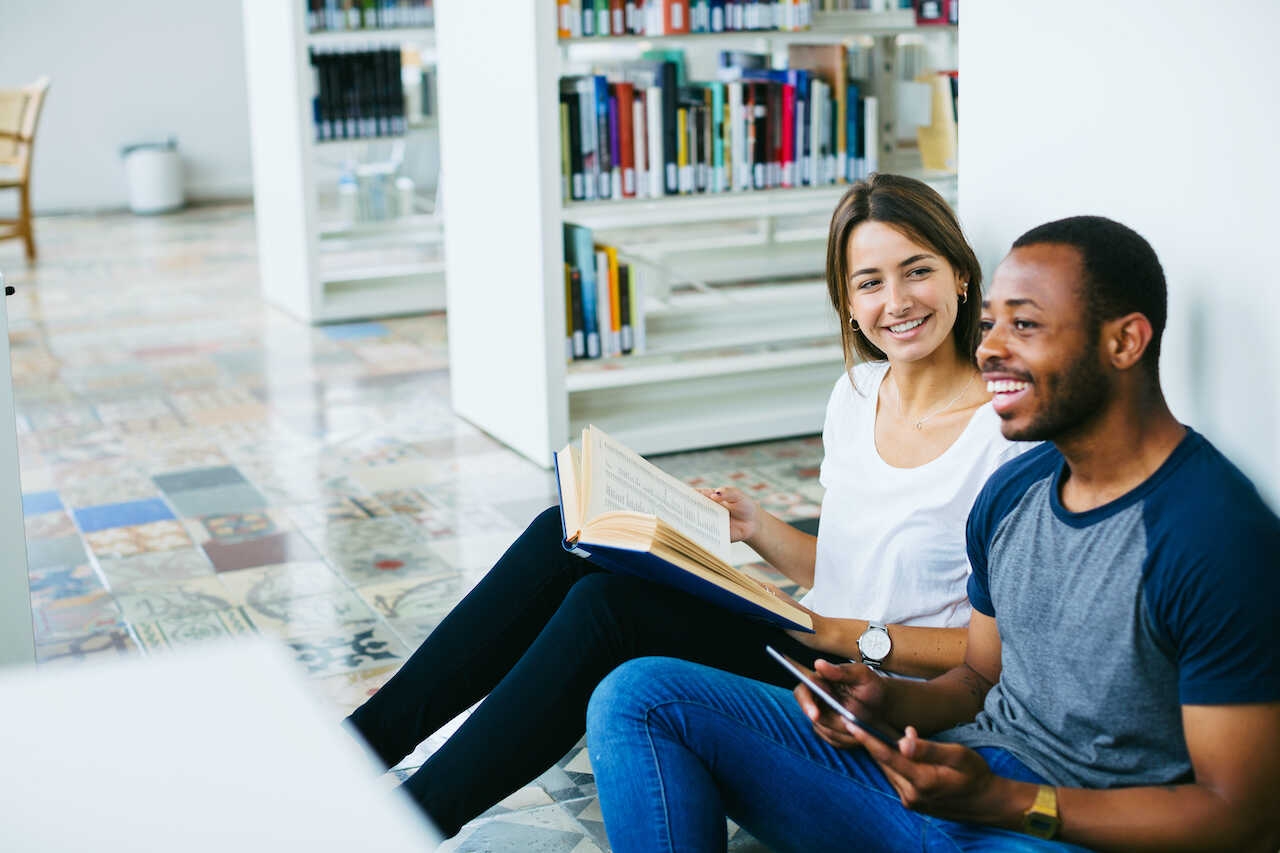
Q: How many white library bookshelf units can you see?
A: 2